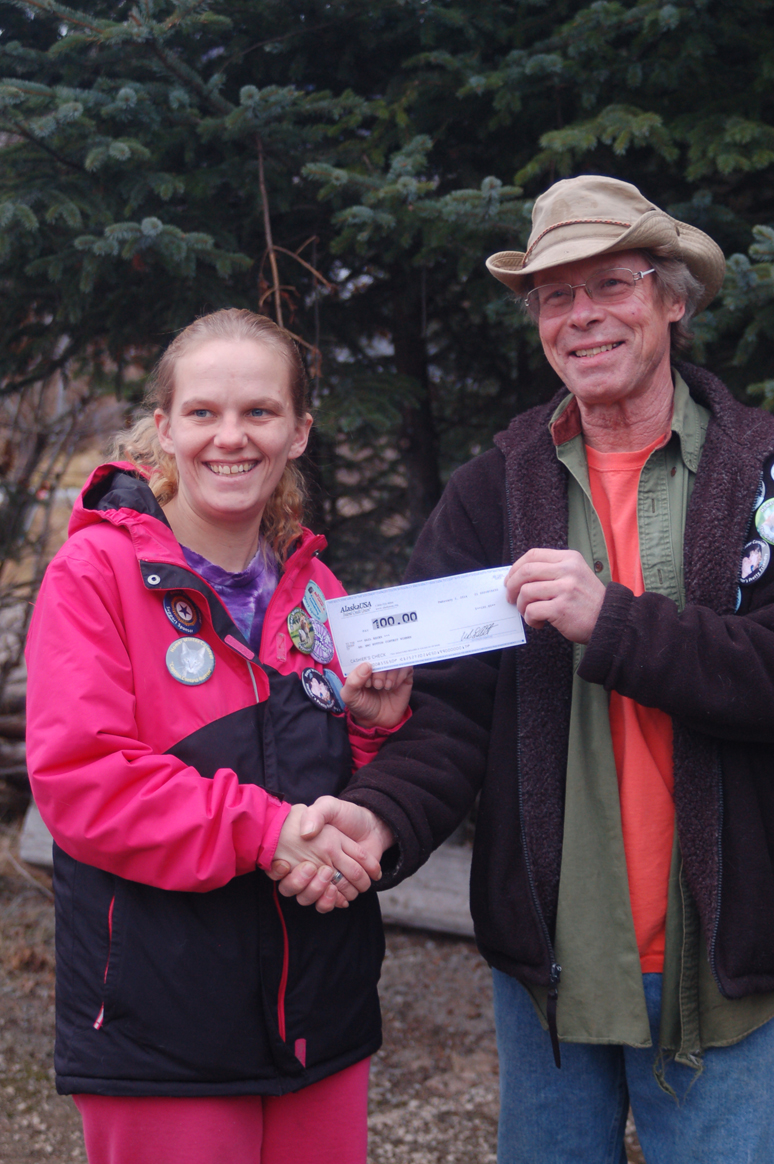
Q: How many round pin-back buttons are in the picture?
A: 12